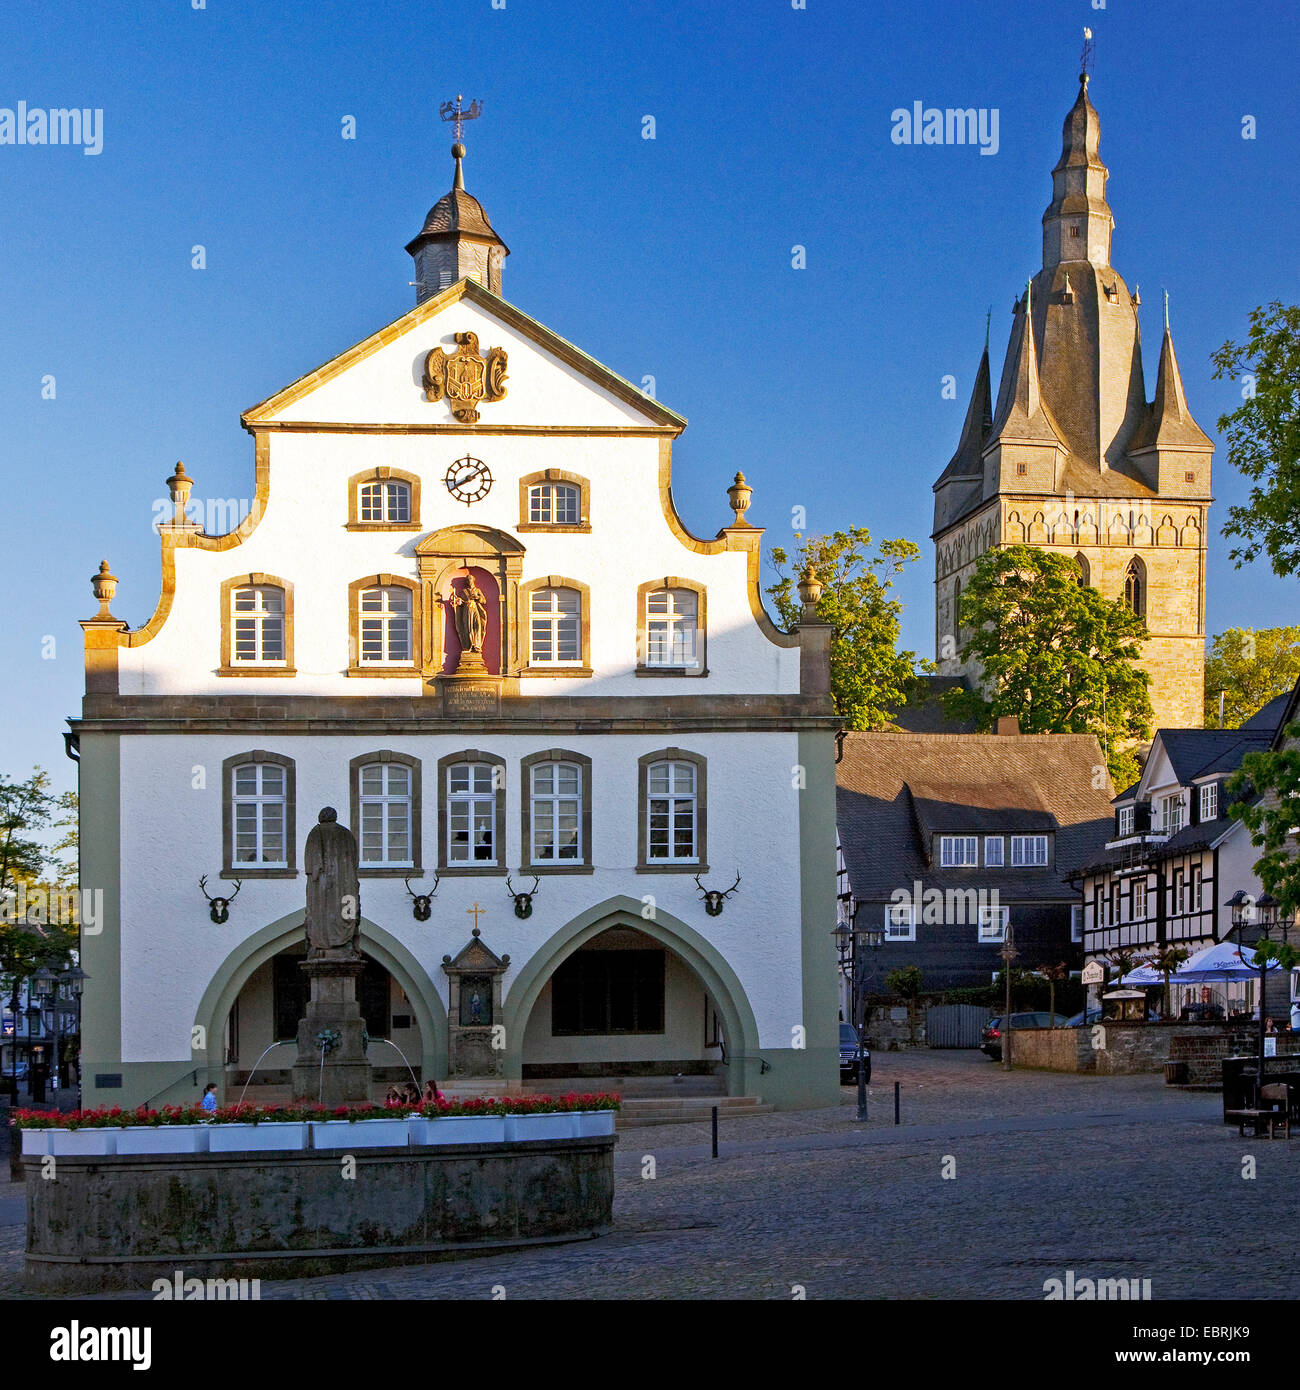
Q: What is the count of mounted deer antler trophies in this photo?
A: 4